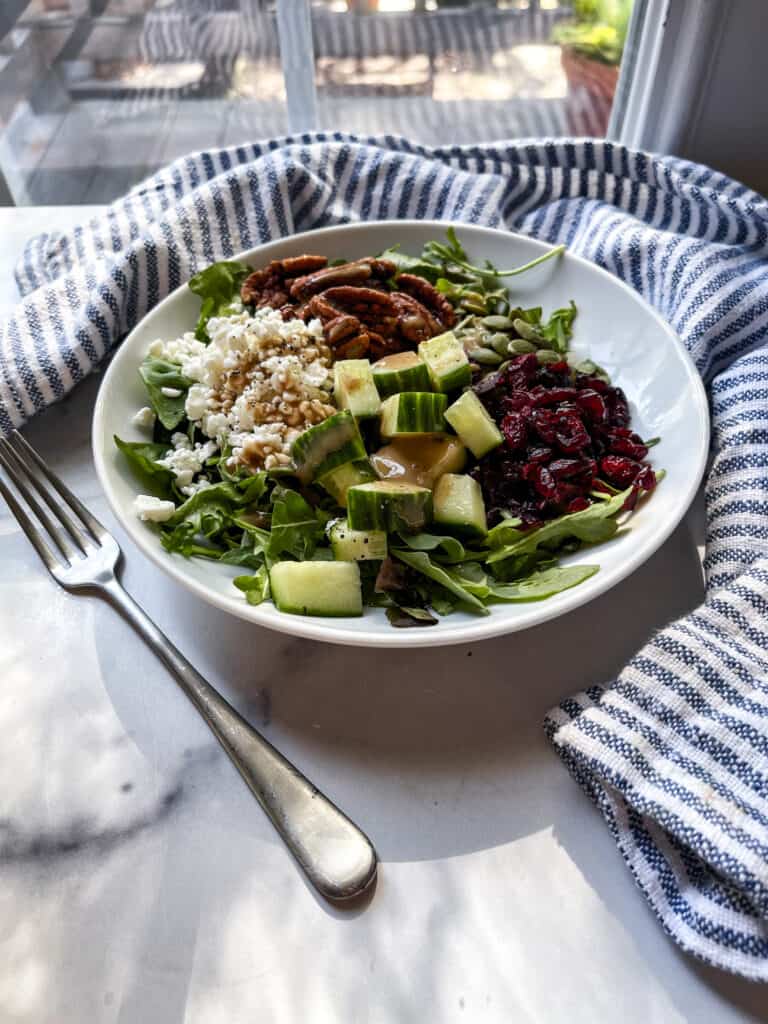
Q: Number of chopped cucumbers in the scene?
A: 12